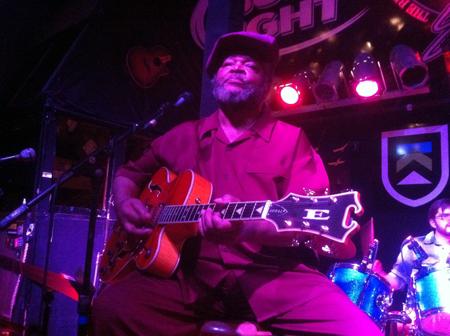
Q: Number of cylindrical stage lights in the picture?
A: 4